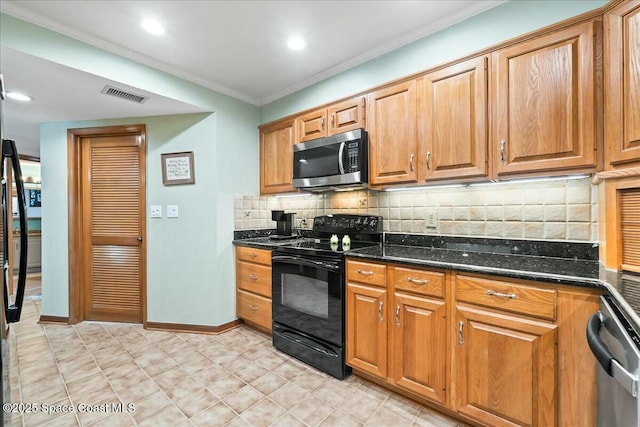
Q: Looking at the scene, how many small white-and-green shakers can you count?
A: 2